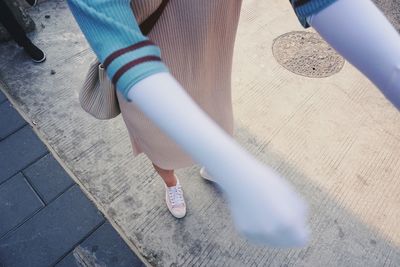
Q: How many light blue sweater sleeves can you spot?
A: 2